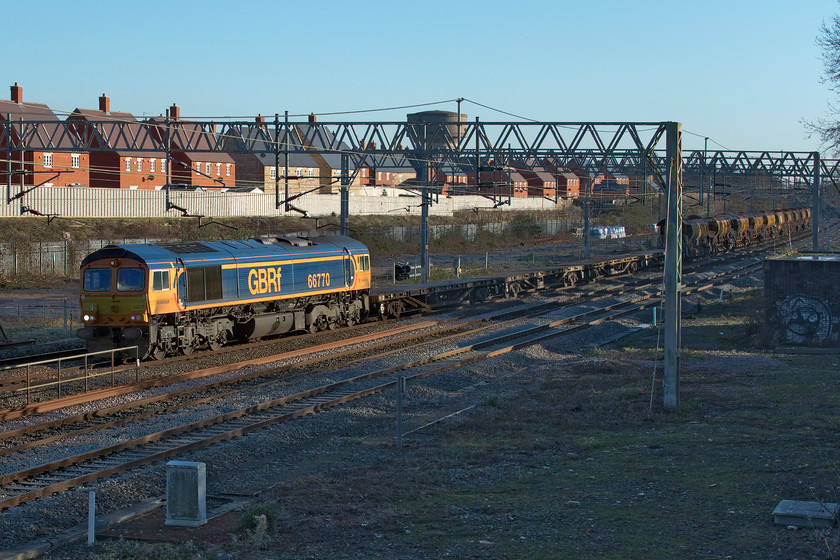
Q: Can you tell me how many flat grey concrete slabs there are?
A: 1